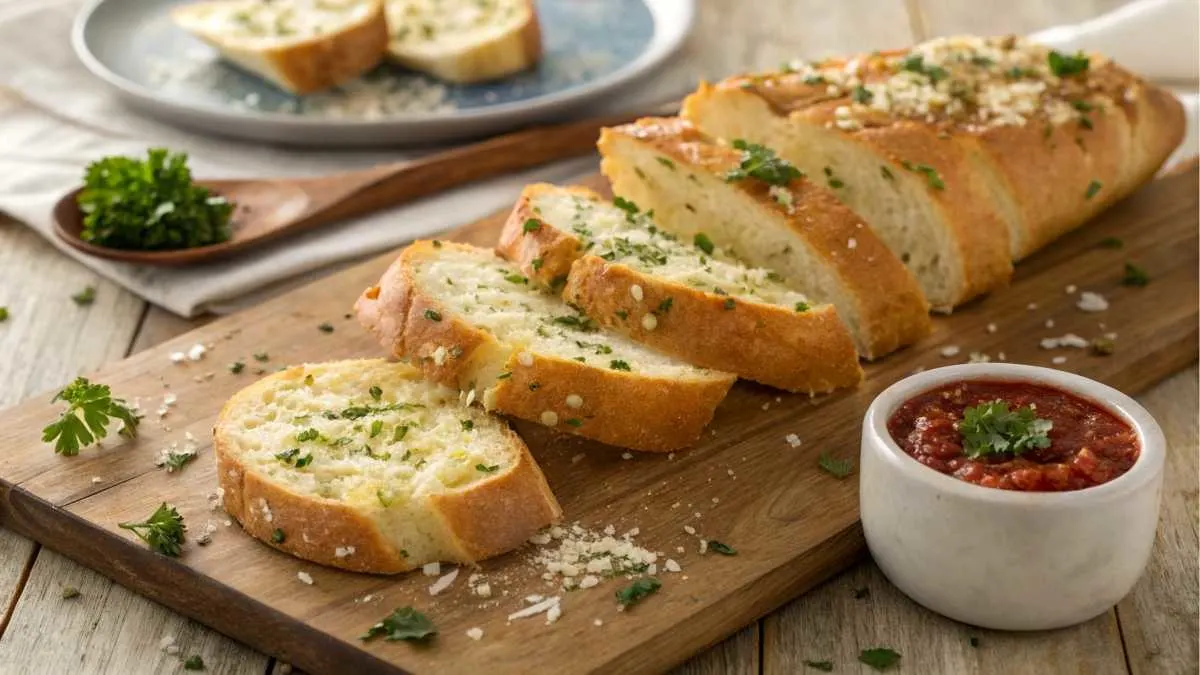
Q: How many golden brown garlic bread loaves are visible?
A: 1